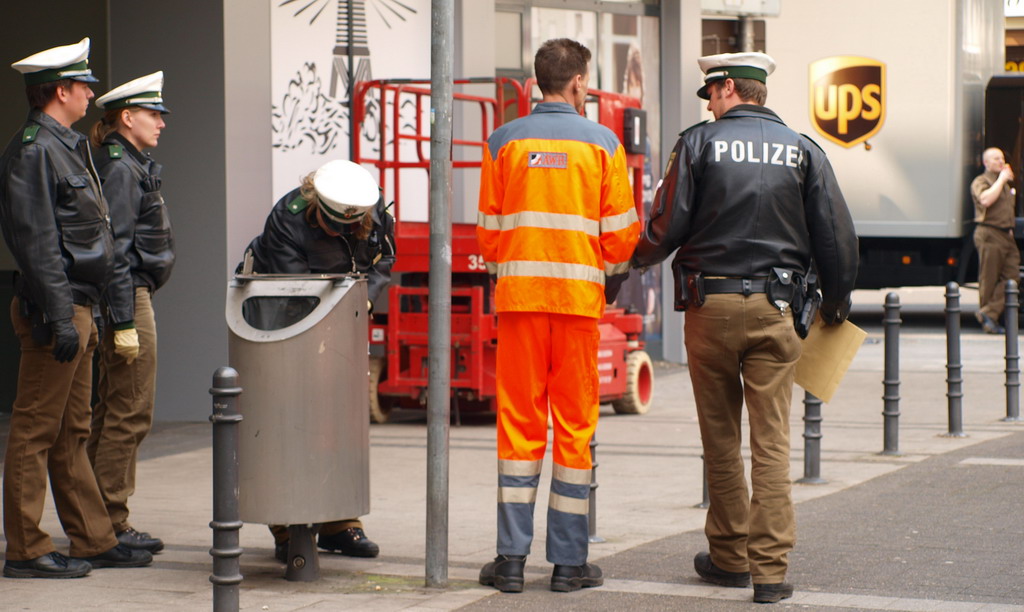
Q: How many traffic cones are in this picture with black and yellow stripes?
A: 0